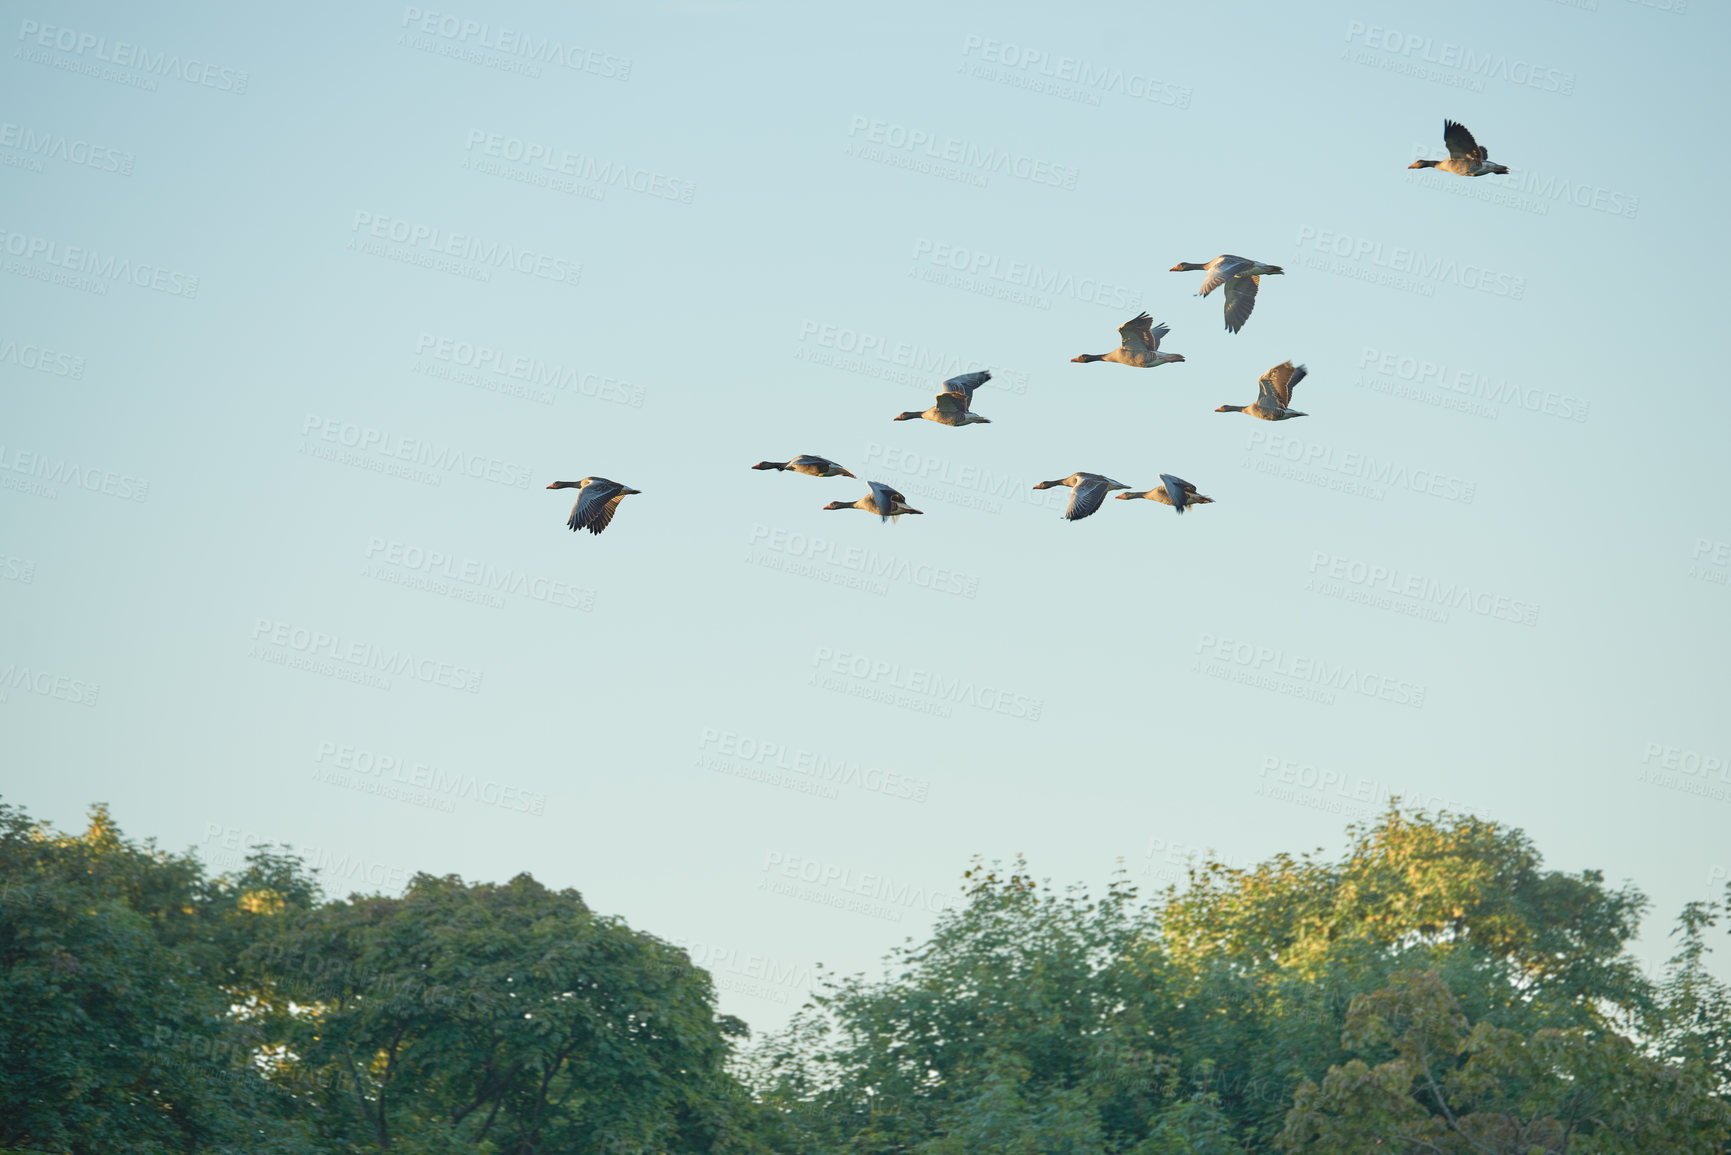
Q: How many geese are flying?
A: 10